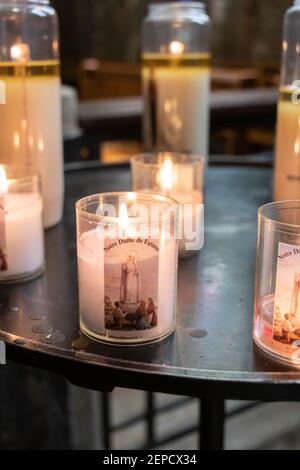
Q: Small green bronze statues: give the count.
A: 0